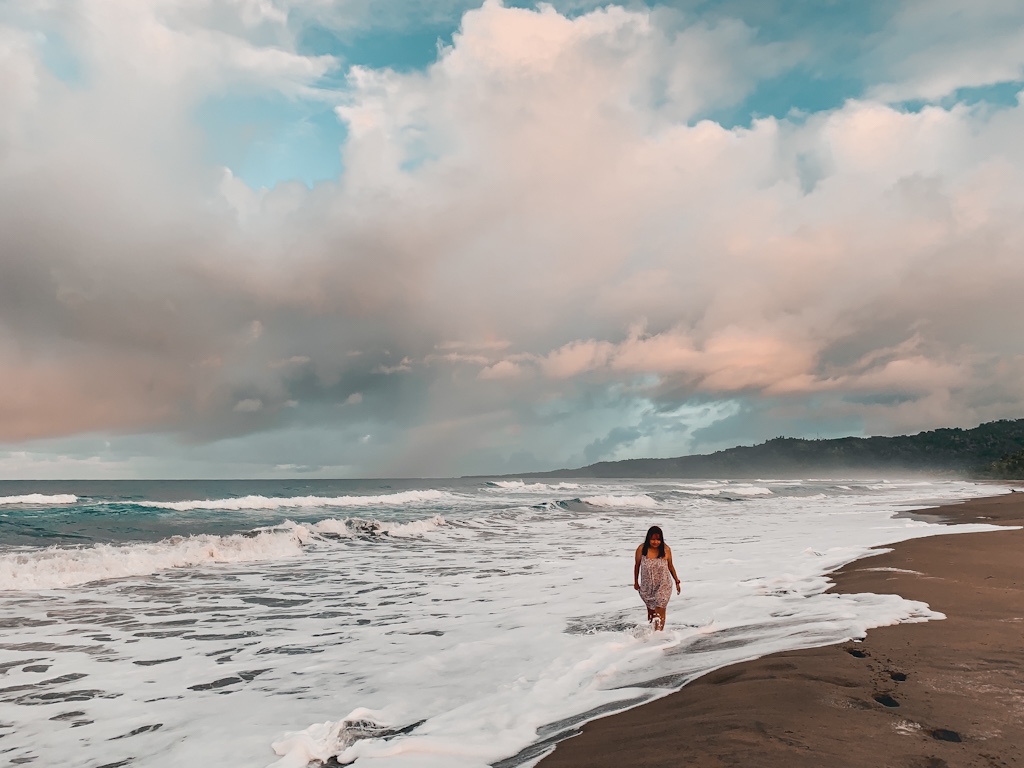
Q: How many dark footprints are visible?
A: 4